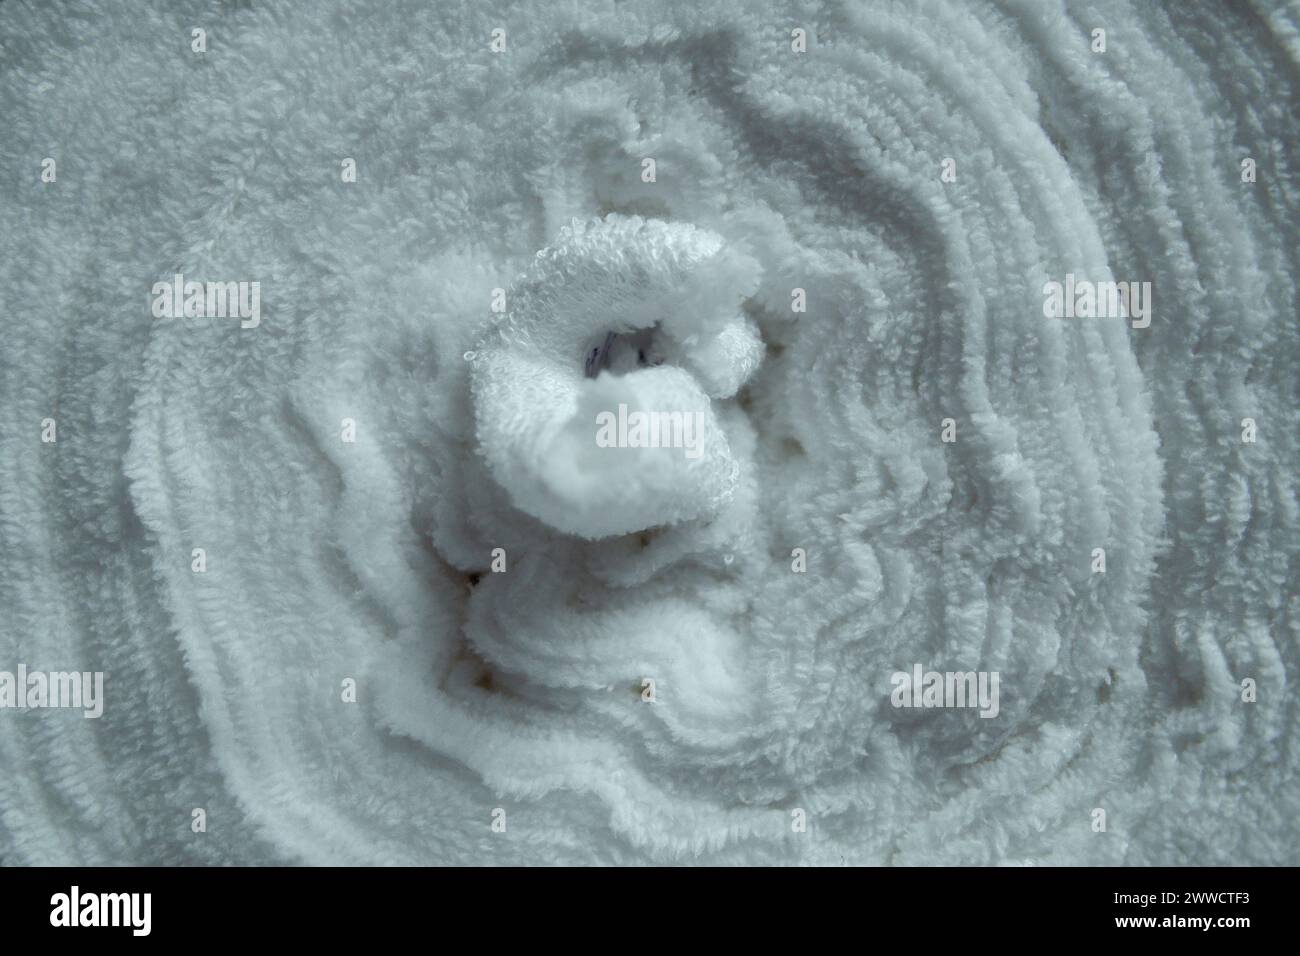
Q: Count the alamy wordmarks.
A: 6